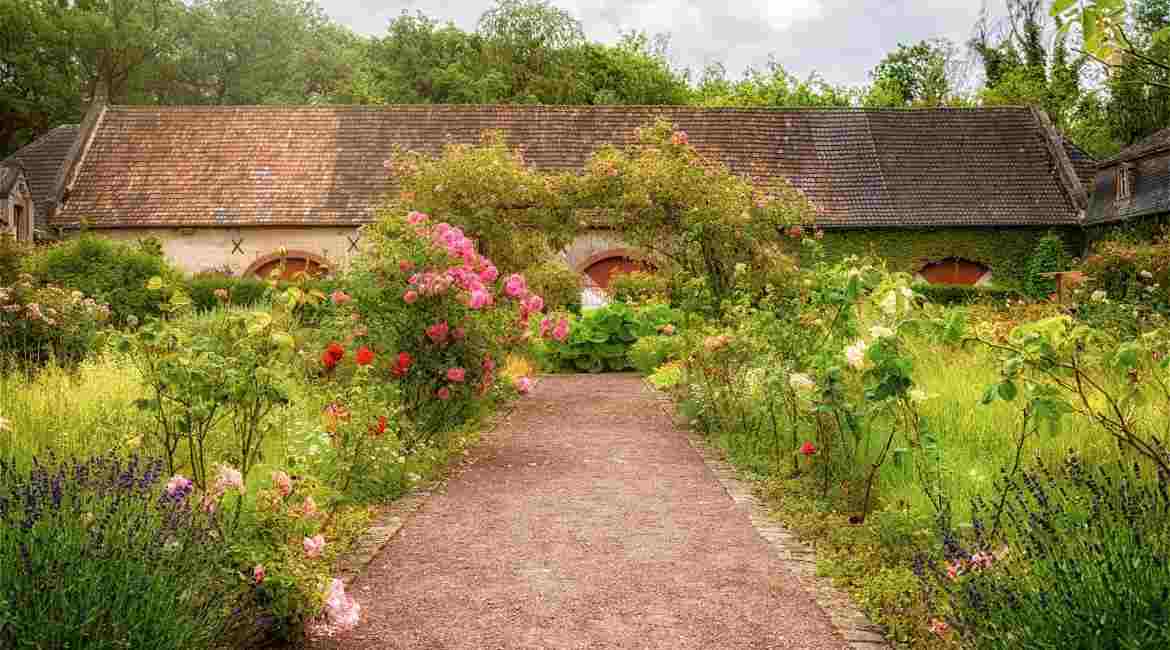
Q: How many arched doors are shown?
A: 3